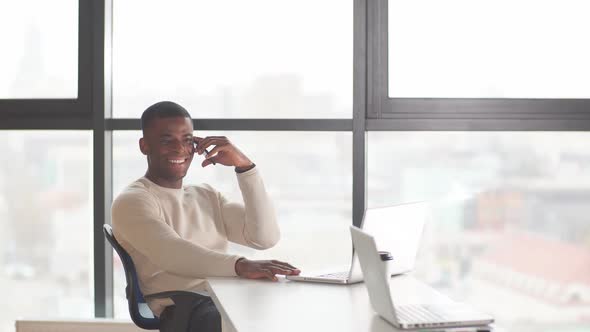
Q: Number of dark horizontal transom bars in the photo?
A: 3